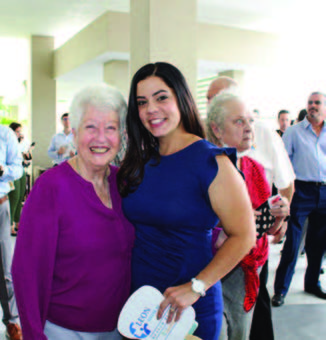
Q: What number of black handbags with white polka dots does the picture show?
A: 1